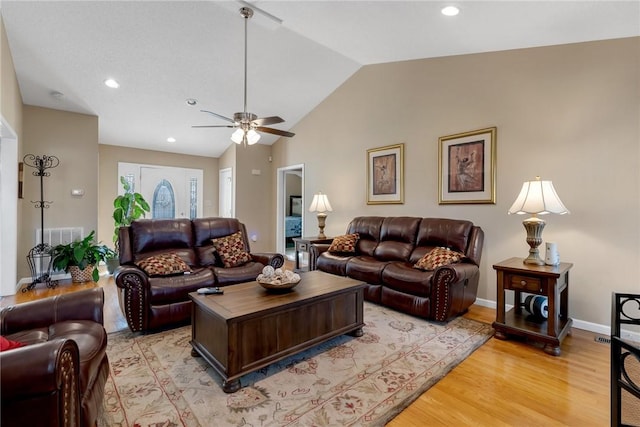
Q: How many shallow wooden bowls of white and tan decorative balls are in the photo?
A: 1